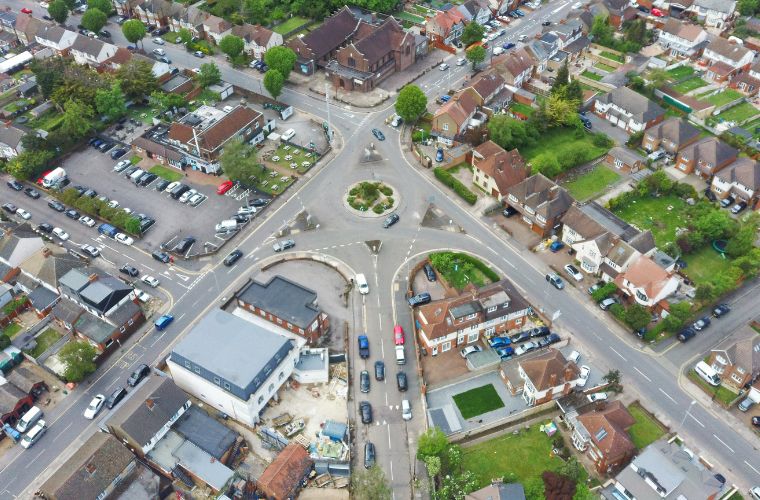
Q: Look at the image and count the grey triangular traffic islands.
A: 4